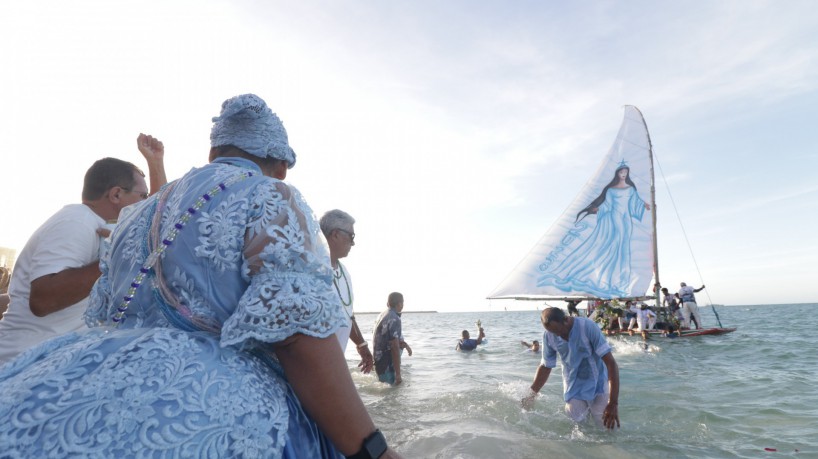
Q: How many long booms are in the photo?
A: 1